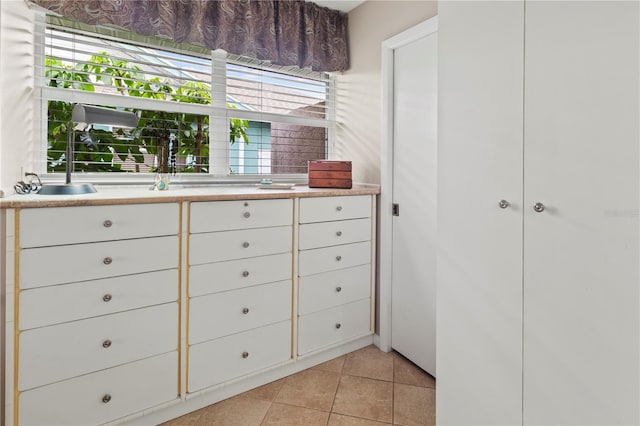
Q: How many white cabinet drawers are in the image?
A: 15